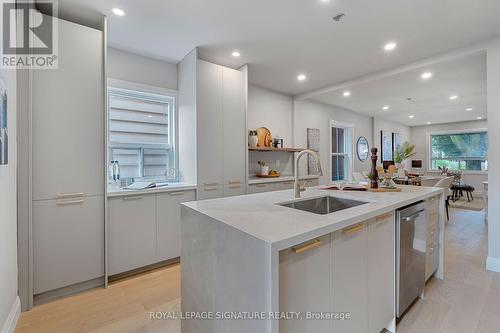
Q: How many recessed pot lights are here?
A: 13